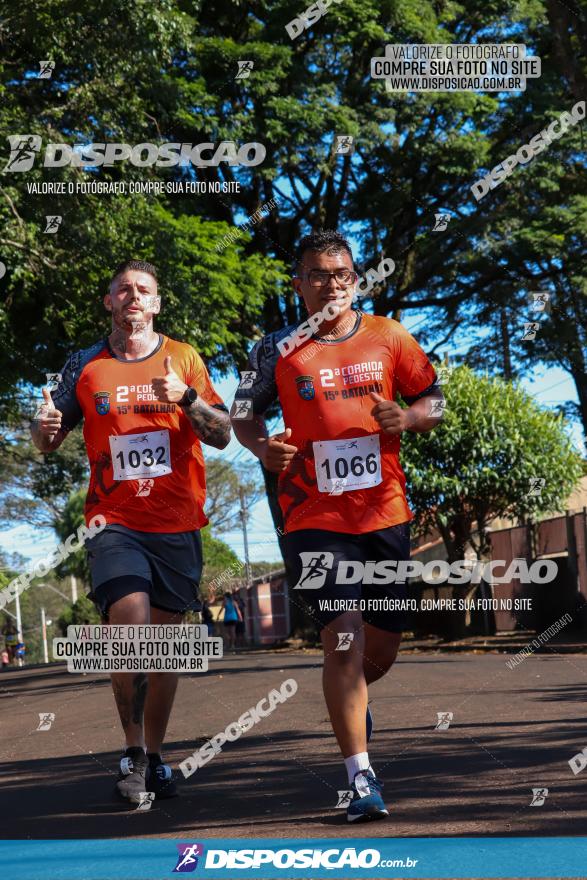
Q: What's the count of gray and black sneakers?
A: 2